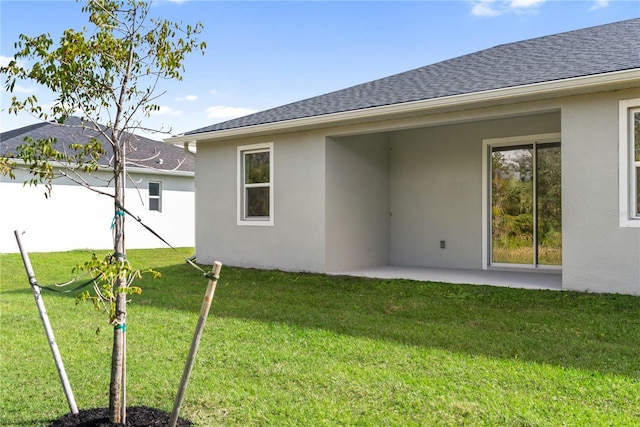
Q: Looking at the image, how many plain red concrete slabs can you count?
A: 0